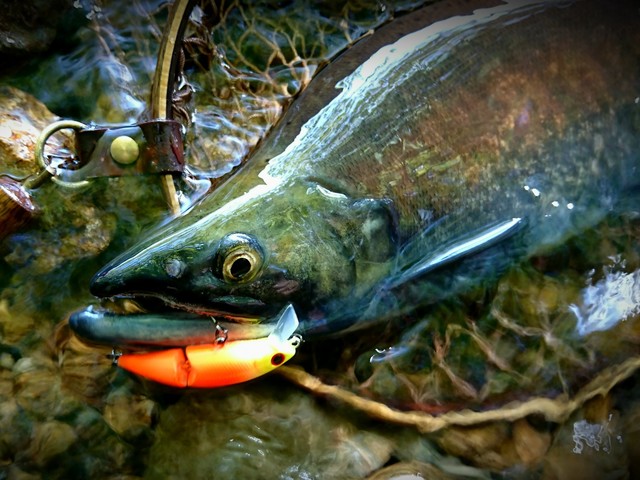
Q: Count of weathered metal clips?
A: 1